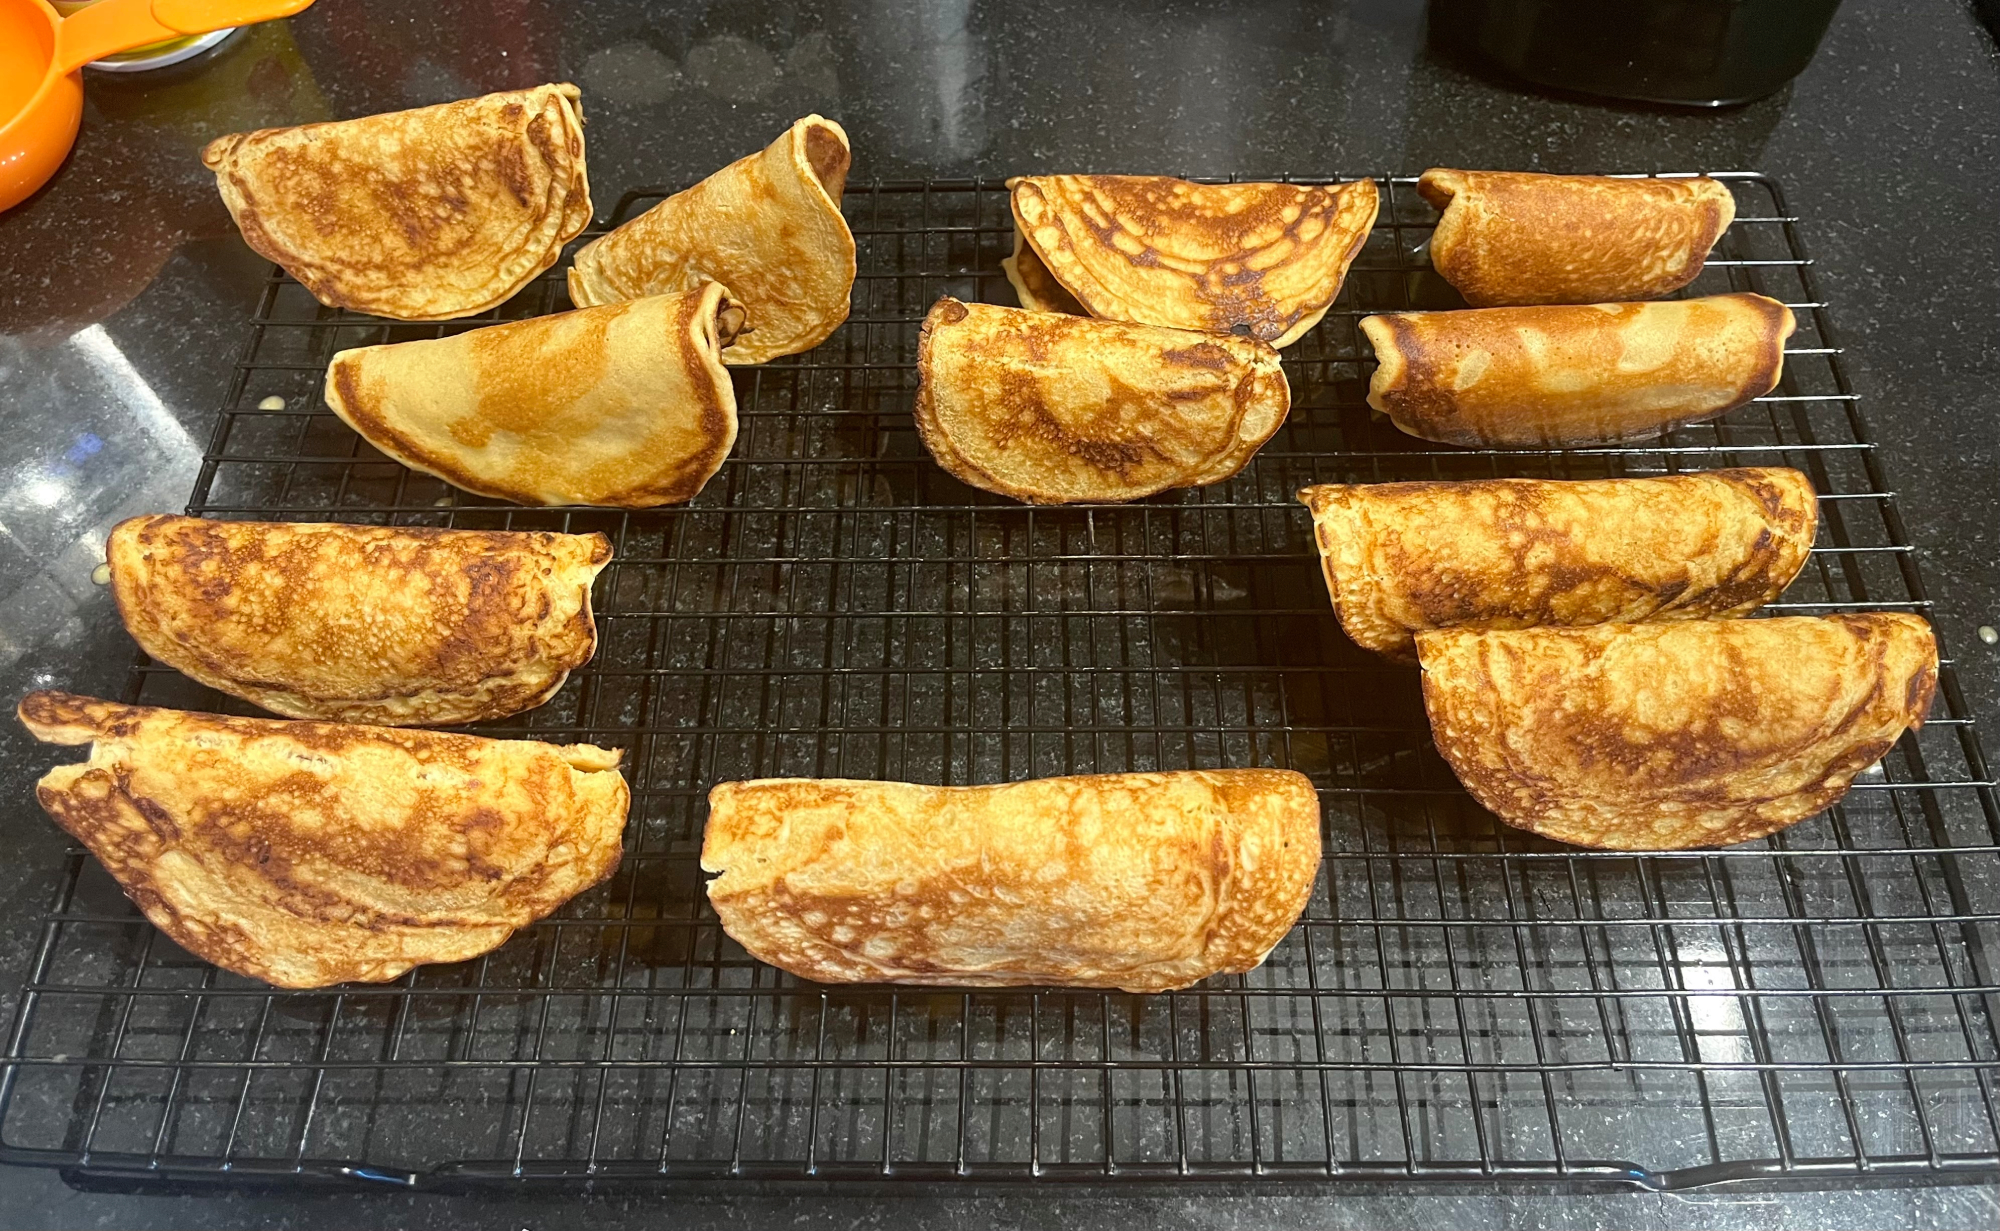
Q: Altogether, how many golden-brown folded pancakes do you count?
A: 12